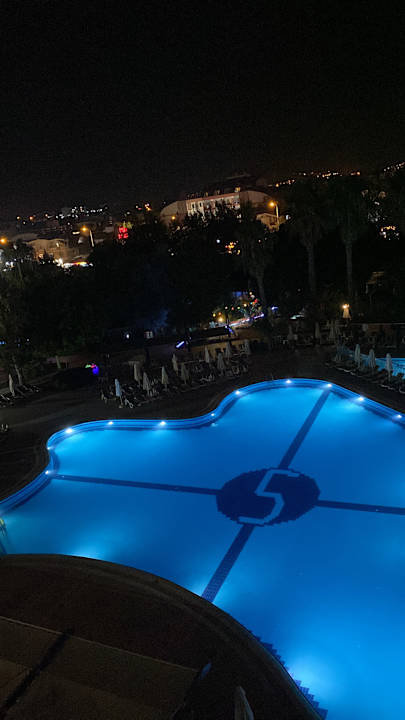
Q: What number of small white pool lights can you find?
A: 11